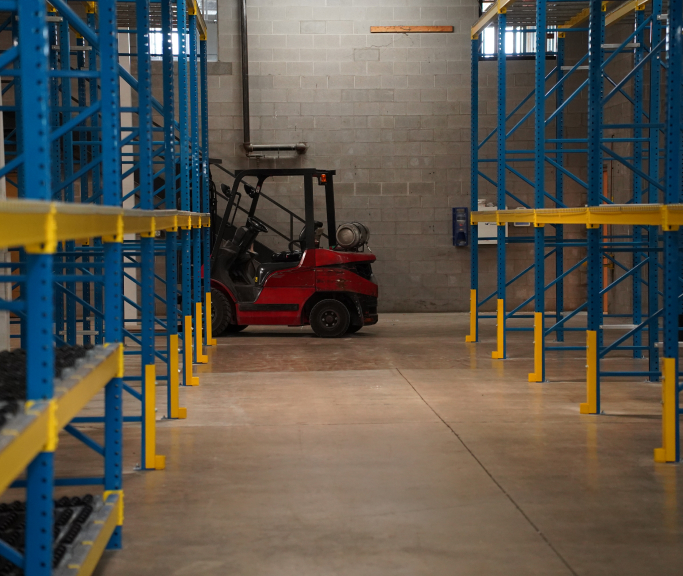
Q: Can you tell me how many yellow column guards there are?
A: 10